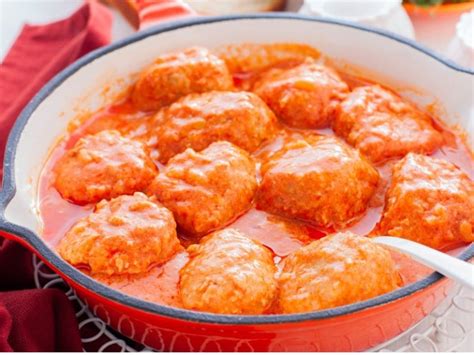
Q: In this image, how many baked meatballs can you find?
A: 11